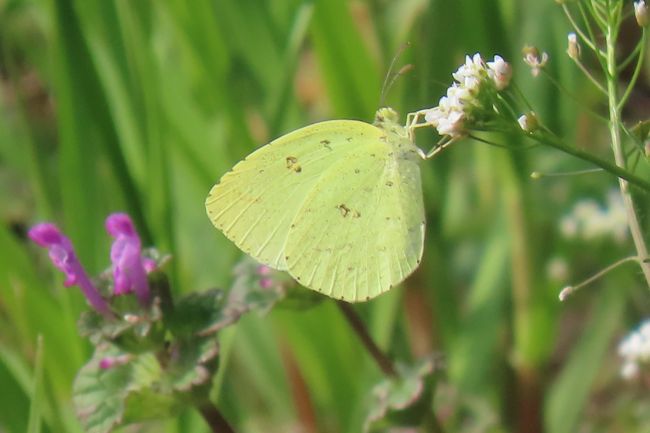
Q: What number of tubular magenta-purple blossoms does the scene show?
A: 2